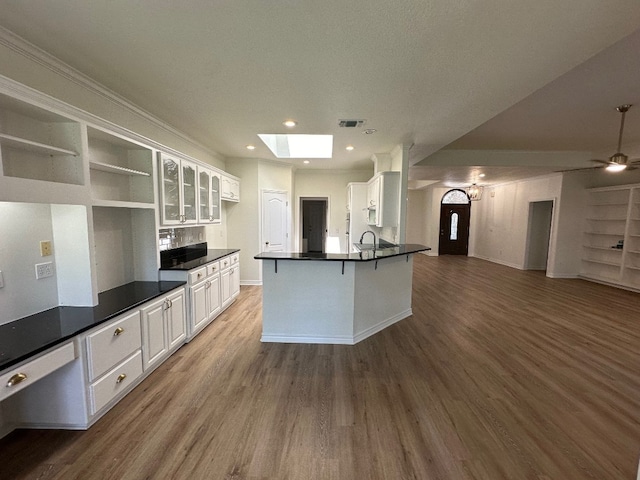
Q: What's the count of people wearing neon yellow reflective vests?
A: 0